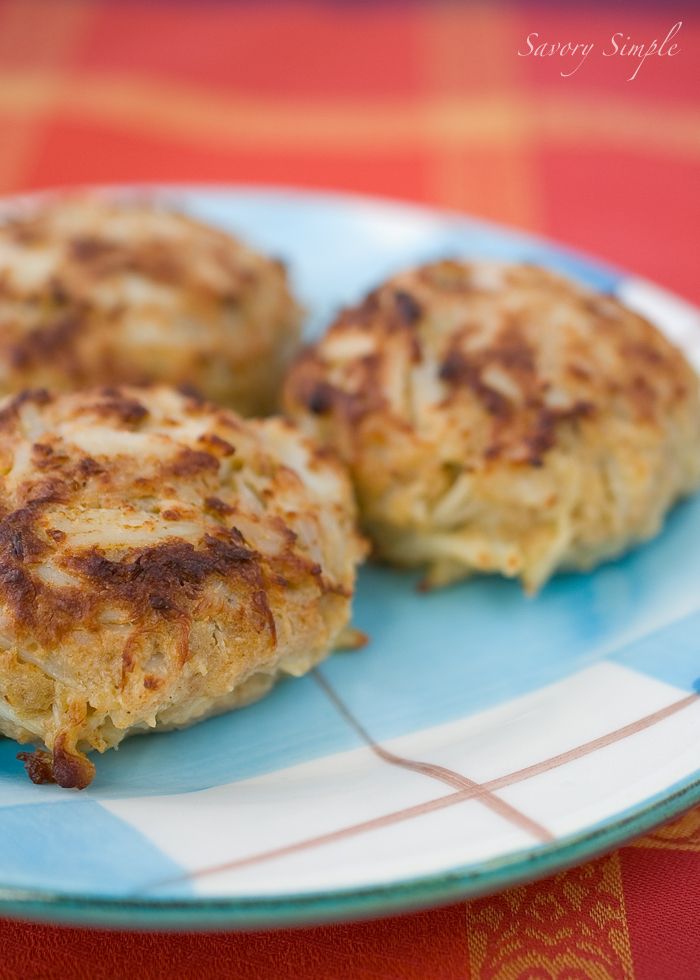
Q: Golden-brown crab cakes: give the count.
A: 3